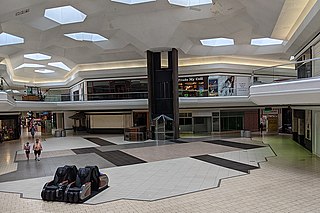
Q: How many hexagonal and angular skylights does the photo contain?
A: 11